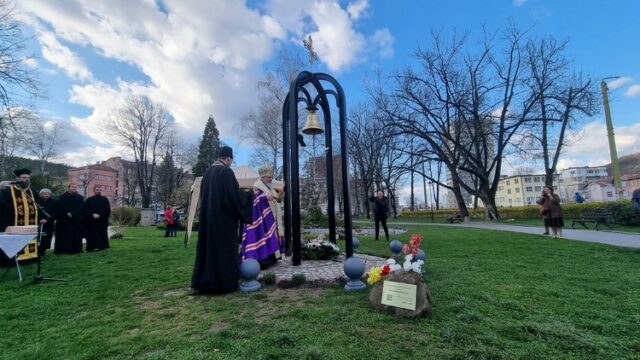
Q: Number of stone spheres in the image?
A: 5